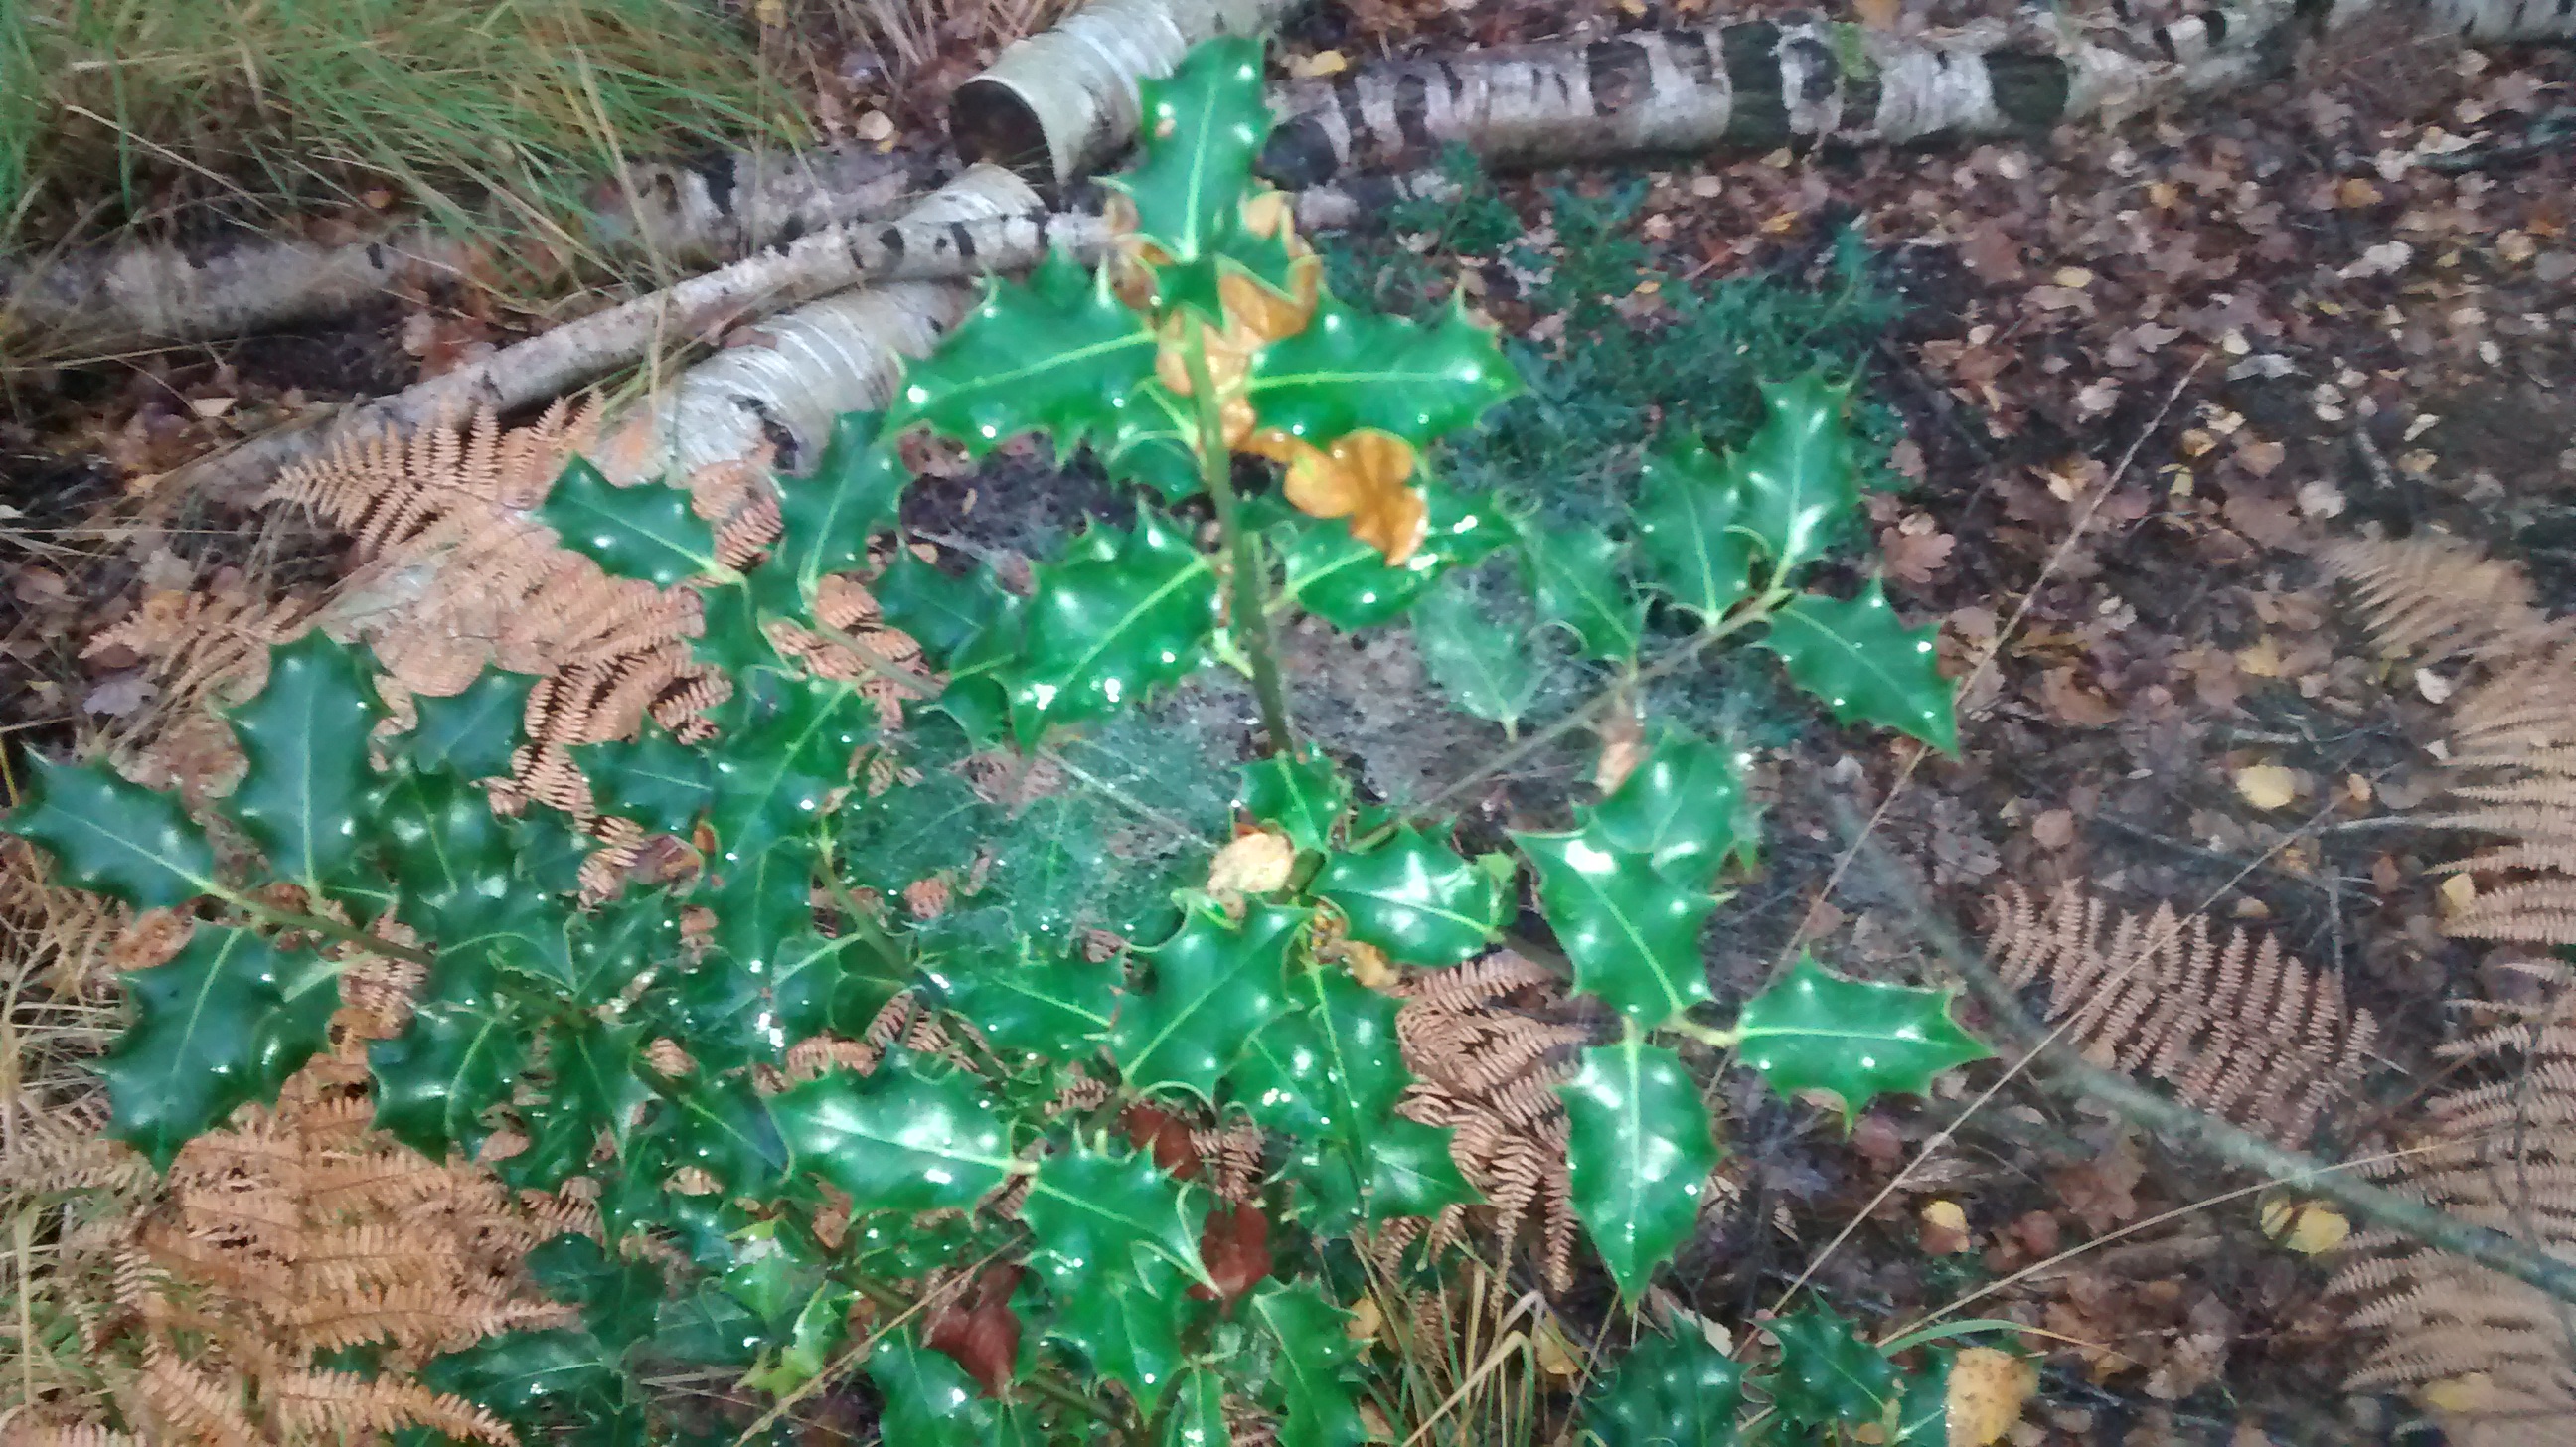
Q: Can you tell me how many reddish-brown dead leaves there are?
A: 3